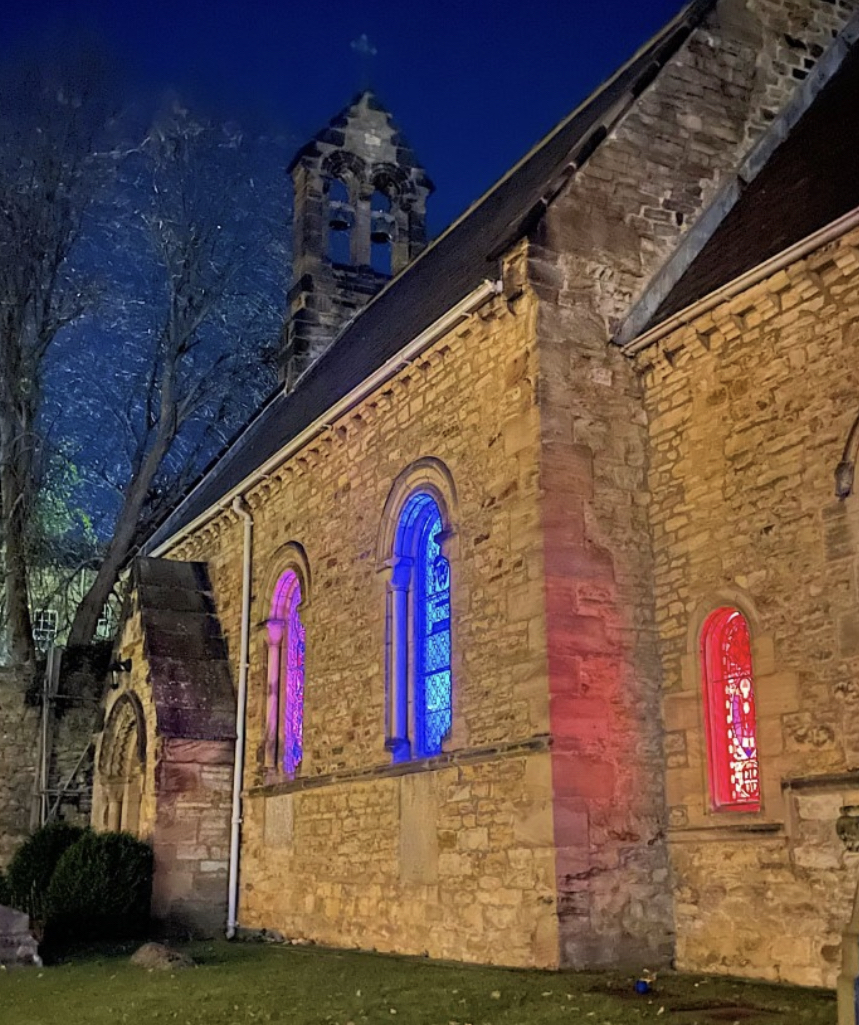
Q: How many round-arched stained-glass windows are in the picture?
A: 3